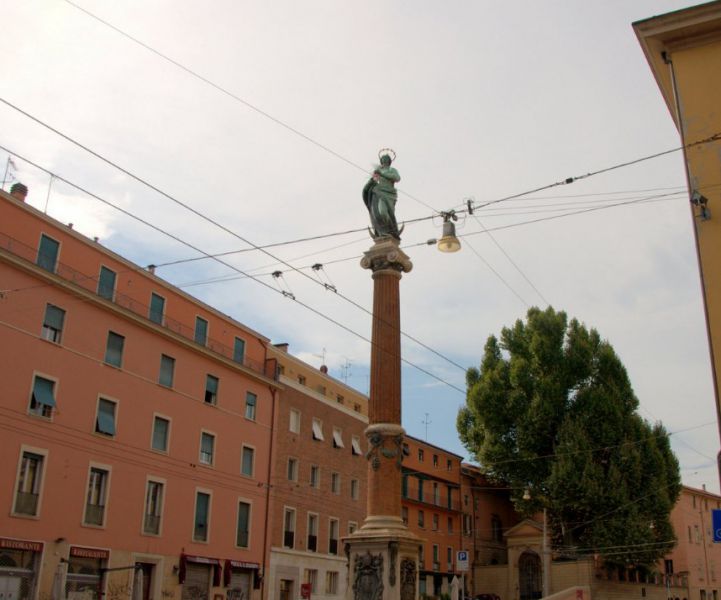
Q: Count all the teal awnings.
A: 2